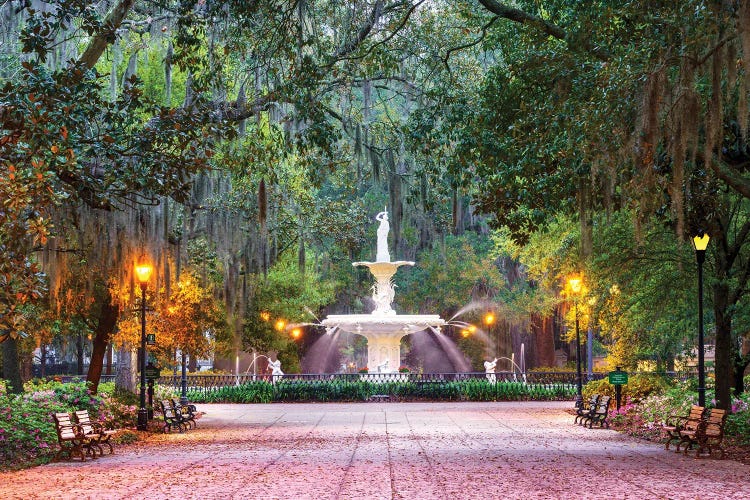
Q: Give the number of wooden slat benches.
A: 8